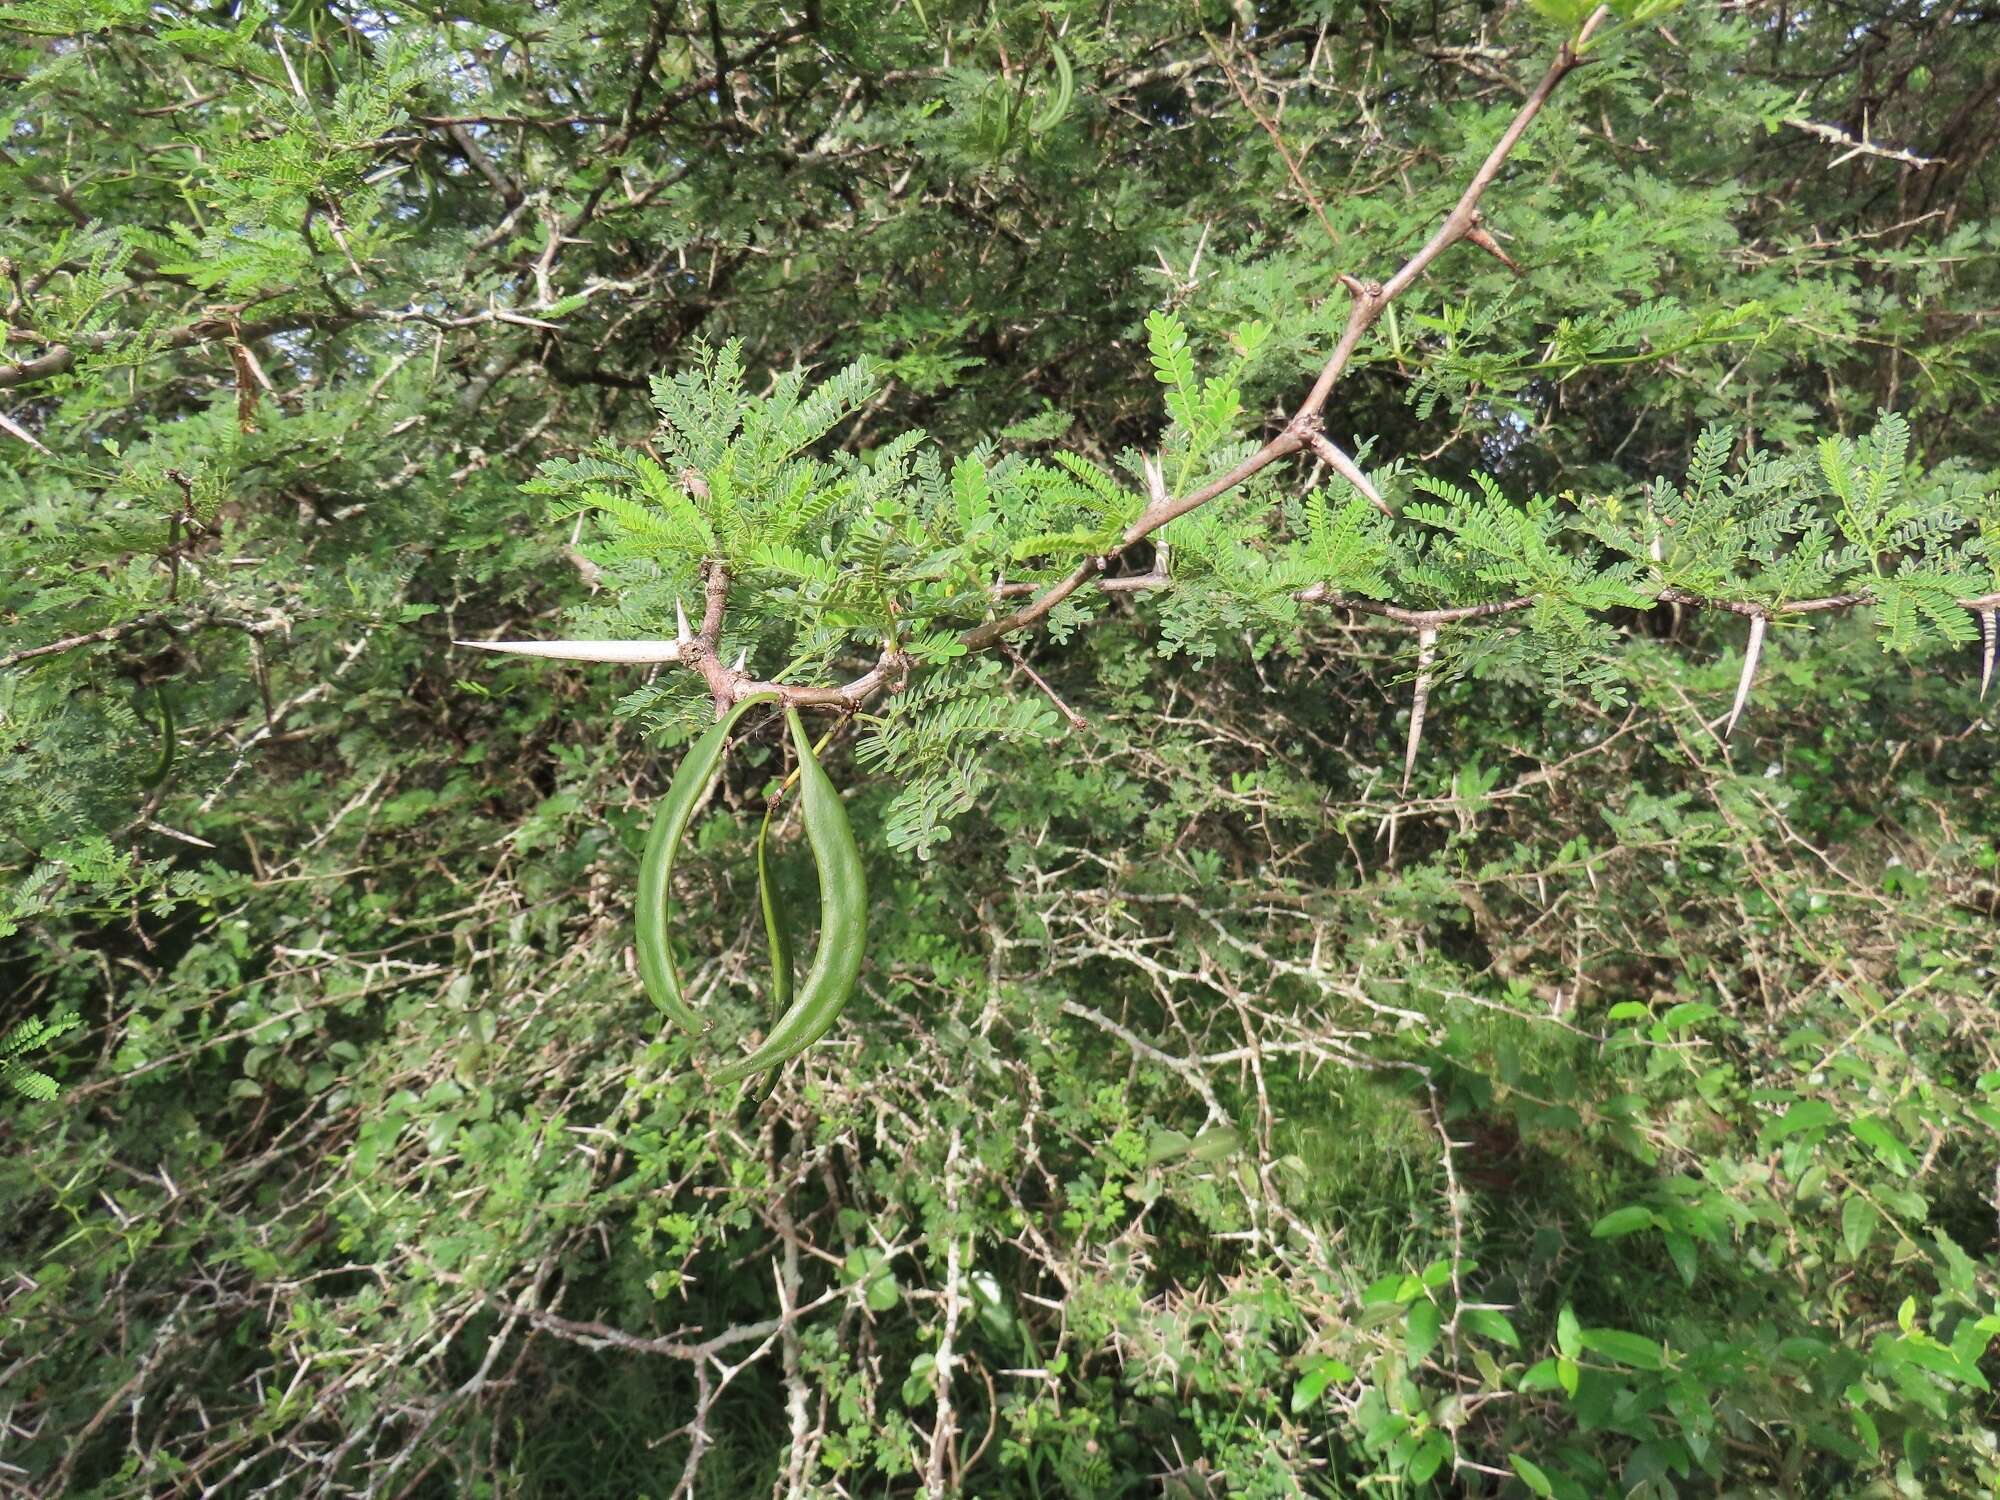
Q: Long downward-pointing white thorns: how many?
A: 3